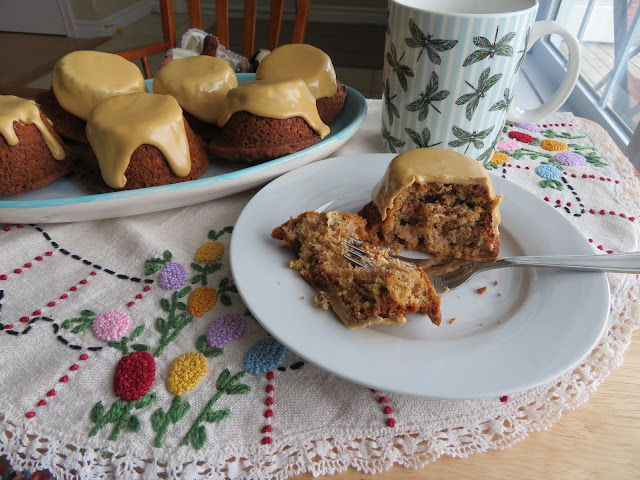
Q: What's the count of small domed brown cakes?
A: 7